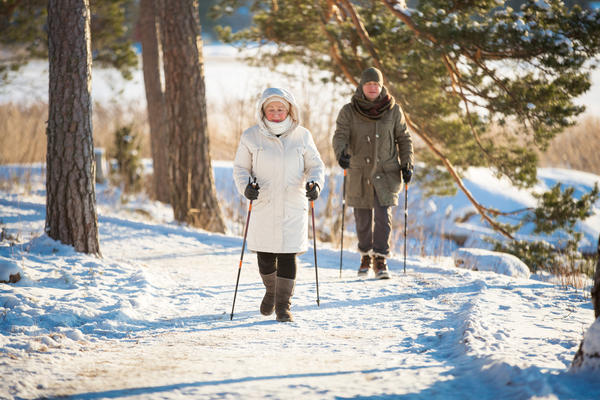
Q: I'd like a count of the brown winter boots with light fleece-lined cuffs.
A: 2